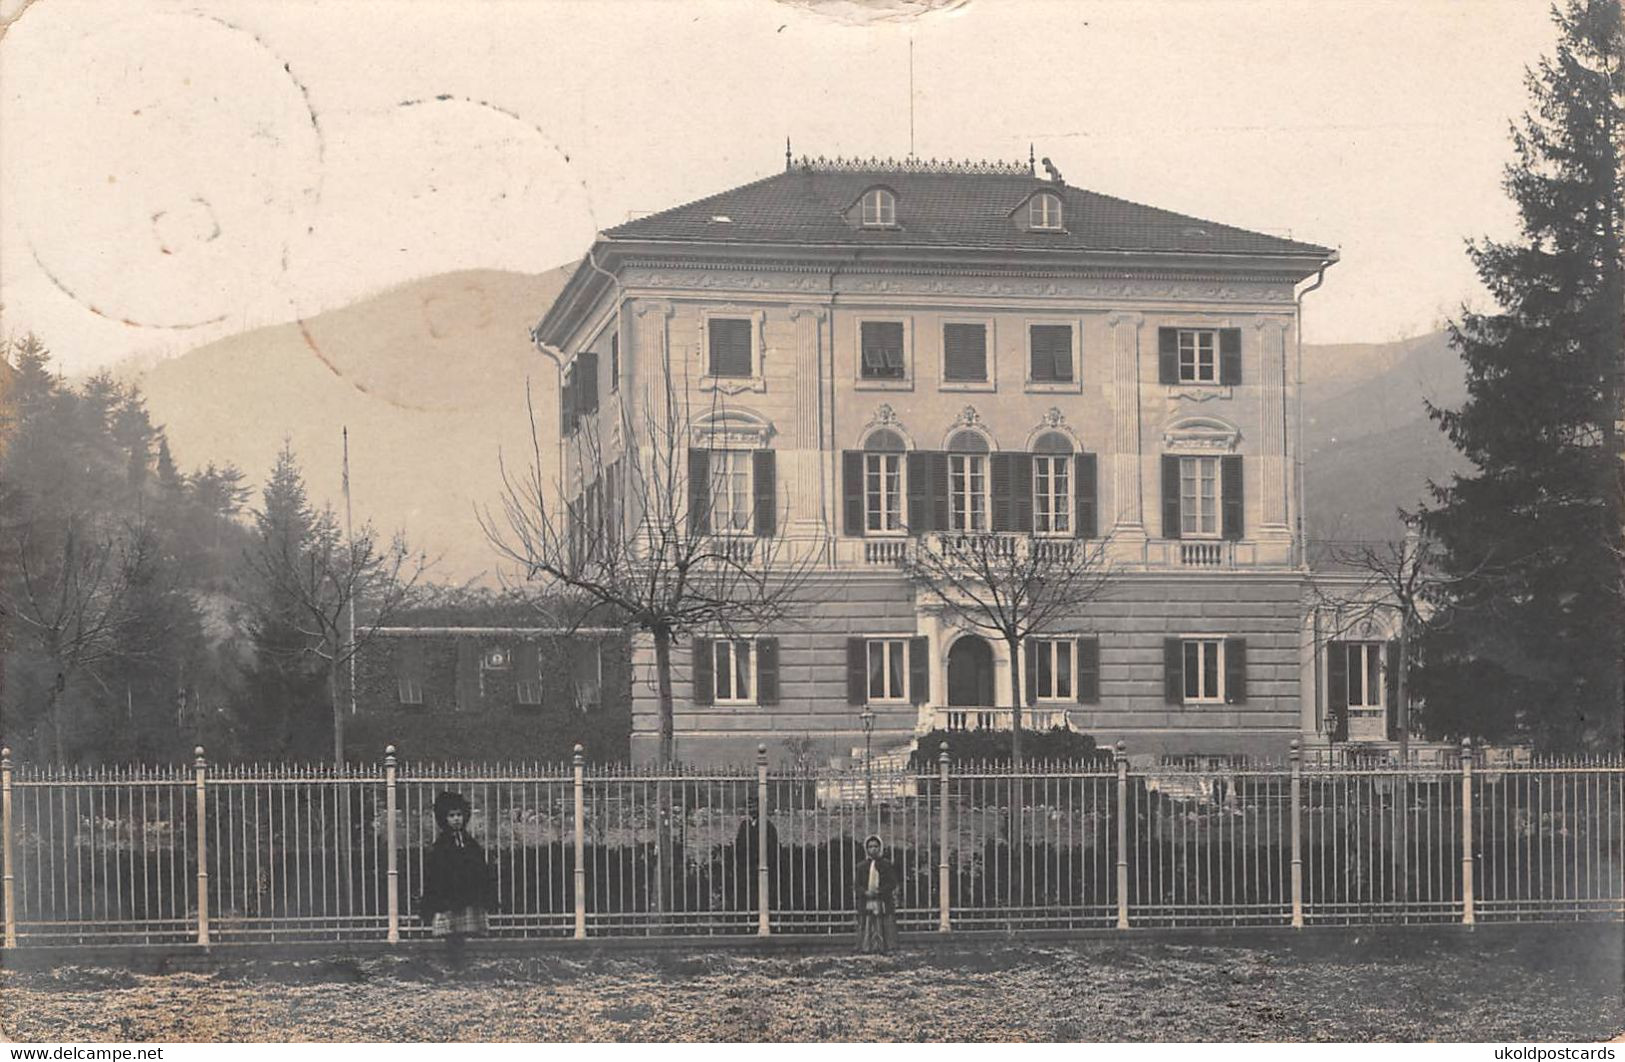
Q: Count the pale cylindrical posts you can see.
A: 9